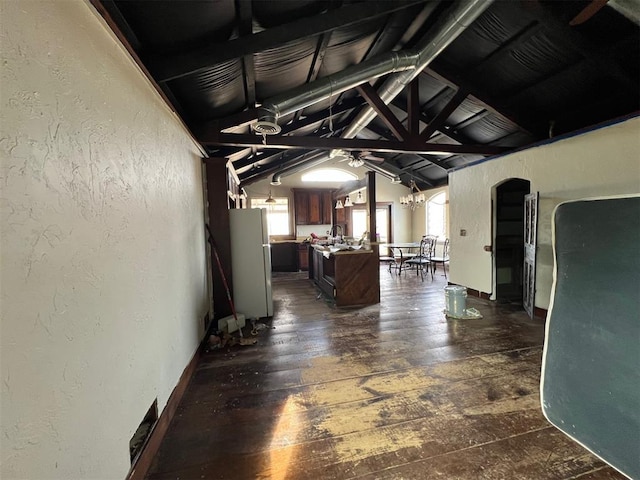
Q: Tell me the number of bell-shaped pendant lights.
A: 3